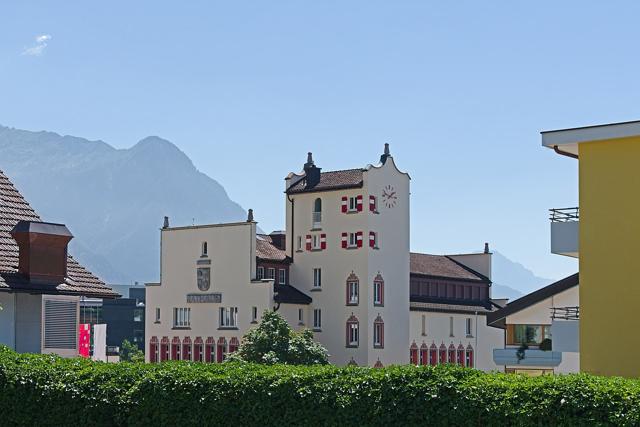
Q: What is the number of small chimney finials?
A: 5